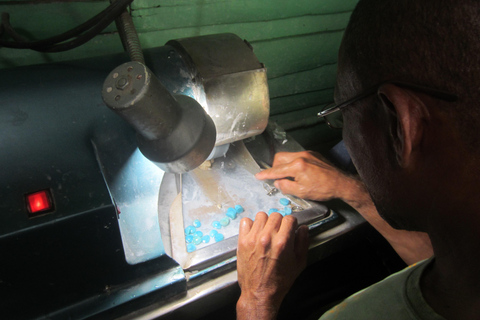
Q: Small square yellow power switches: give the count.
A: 0